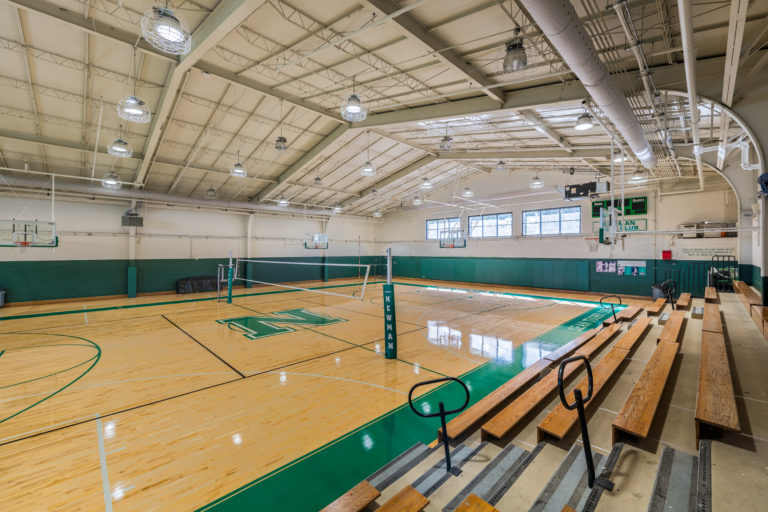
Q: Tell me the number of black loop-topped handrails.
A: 4